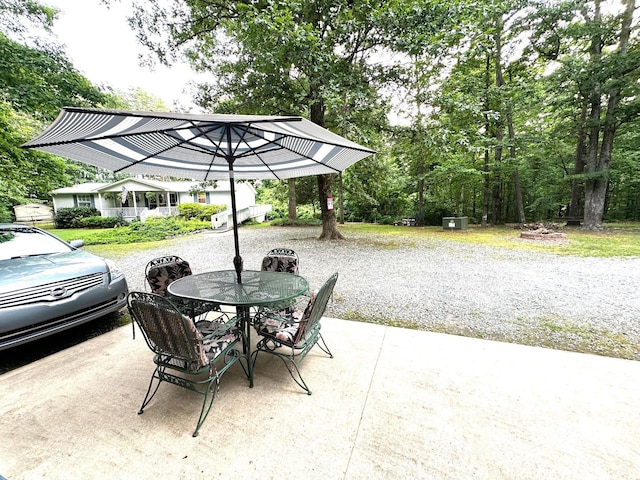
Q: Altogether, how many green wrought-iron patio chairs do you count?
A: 4